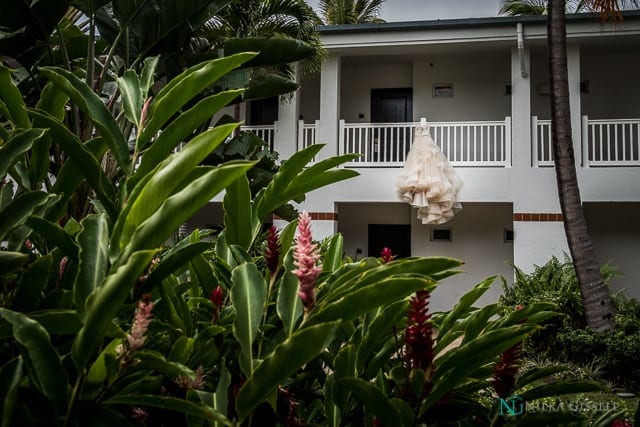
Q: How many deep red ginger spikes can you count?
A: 5